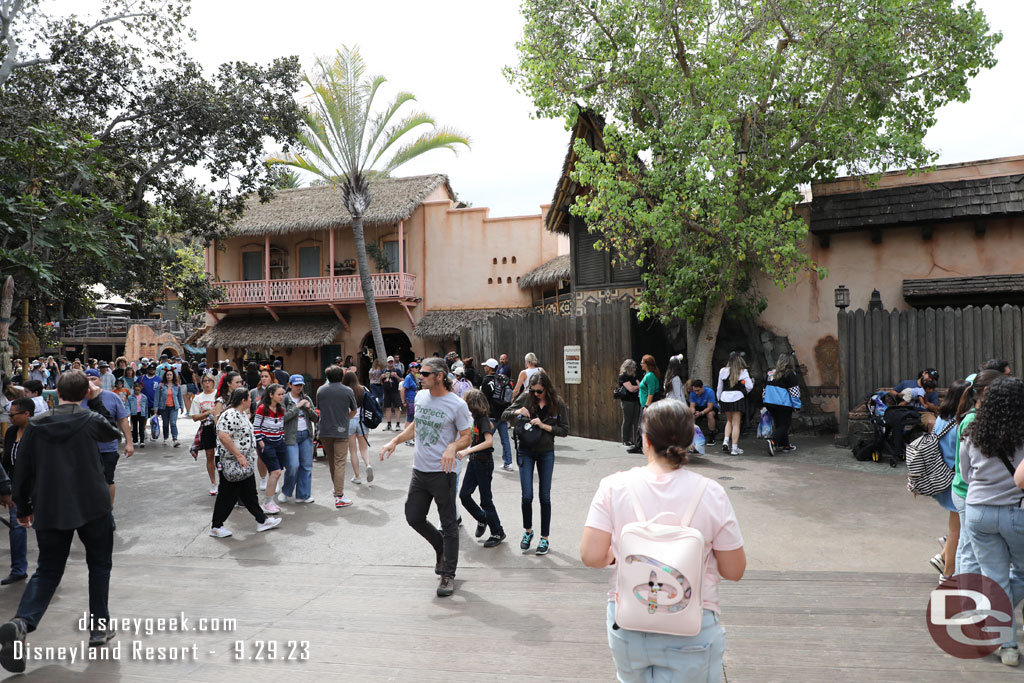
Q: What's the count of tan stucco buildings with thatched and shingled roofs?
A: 2